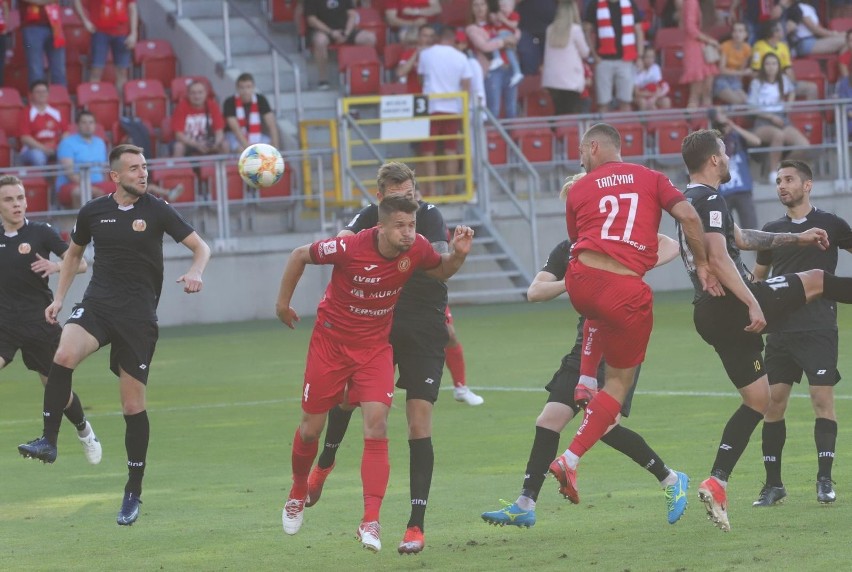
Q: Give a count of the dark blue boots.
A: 2